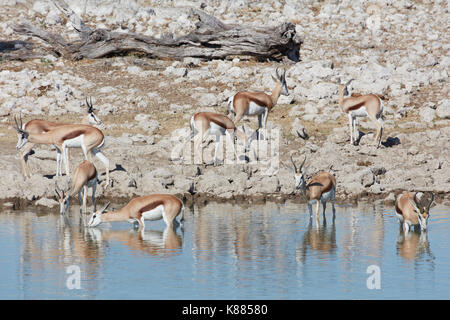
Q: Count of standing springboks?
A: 9